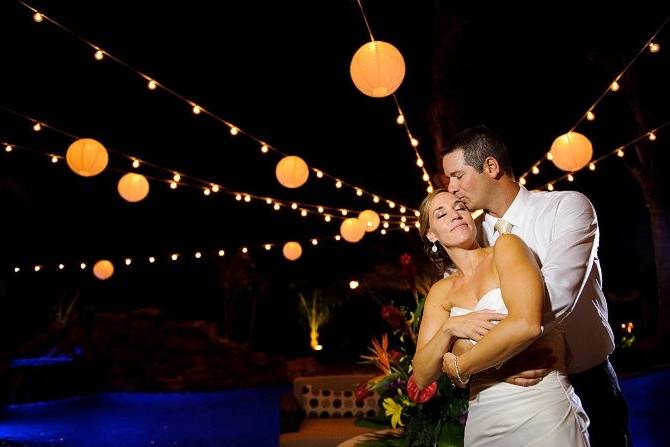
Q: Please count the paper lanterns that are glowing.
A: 9